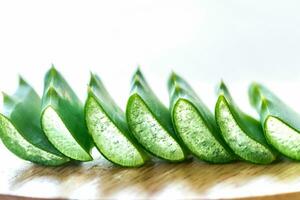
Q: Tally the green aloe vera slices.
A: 7